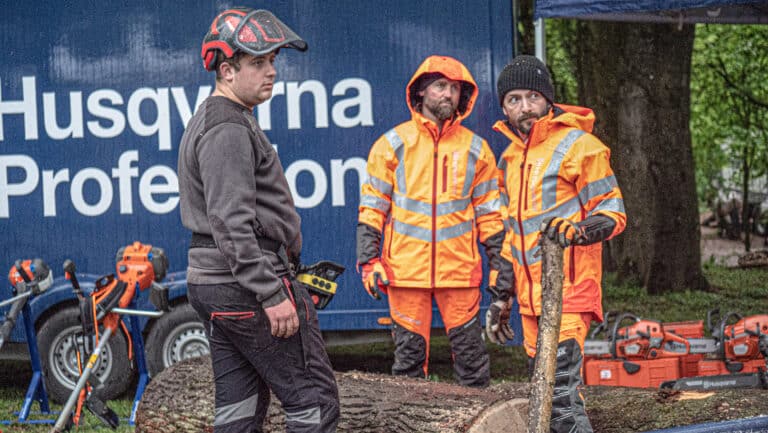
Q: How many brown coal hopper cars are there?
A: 0